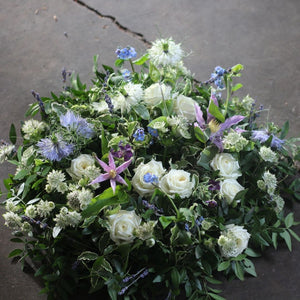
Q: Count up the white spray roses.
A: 9